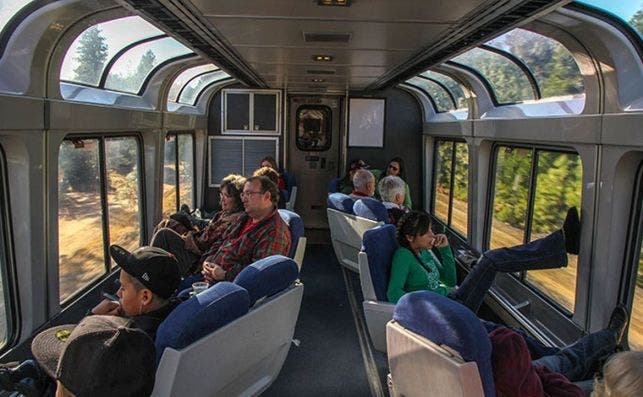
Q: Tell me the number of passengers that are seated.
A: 13